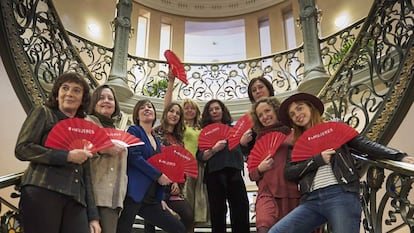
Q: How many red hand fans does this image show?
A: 9